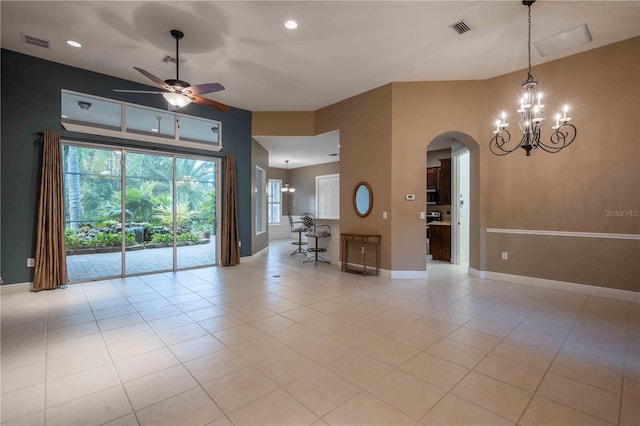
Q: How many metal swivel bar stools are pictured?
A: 2